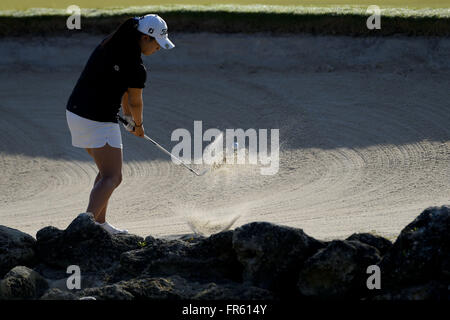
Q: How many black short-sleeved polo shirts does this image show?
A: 1